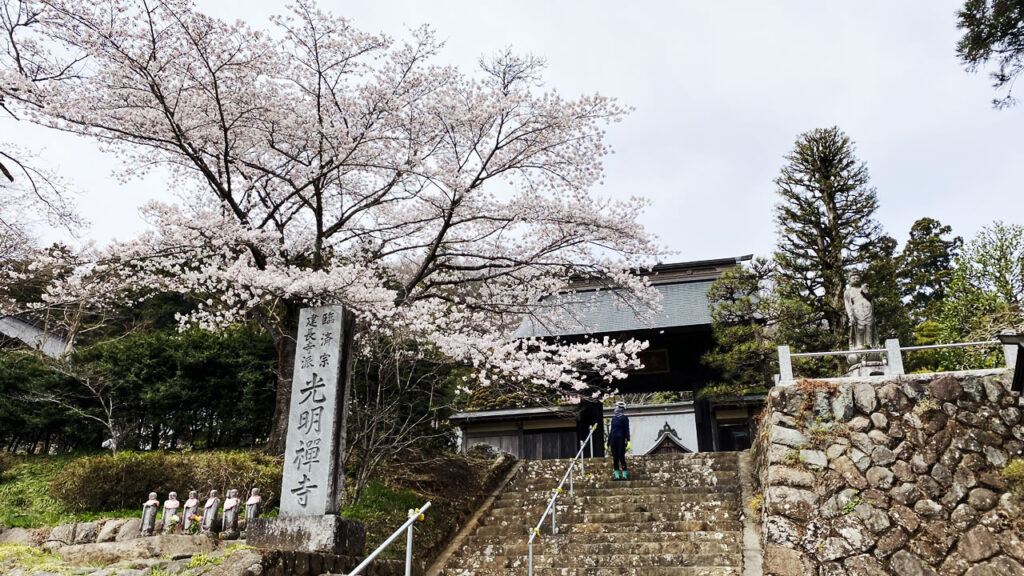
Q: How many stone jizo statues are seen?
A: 6